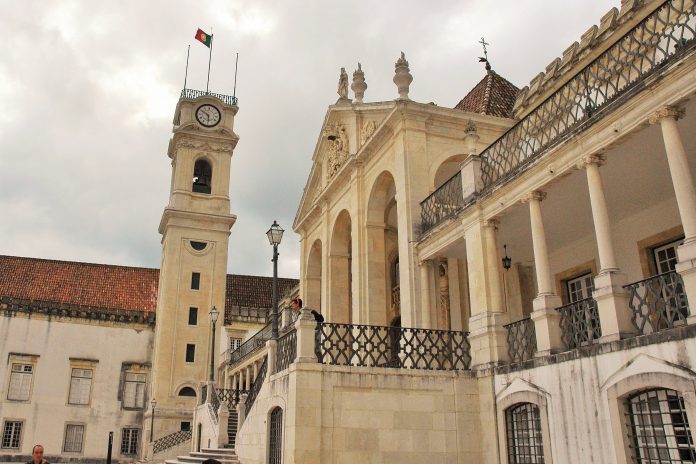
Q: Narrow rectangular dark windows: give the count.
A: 3